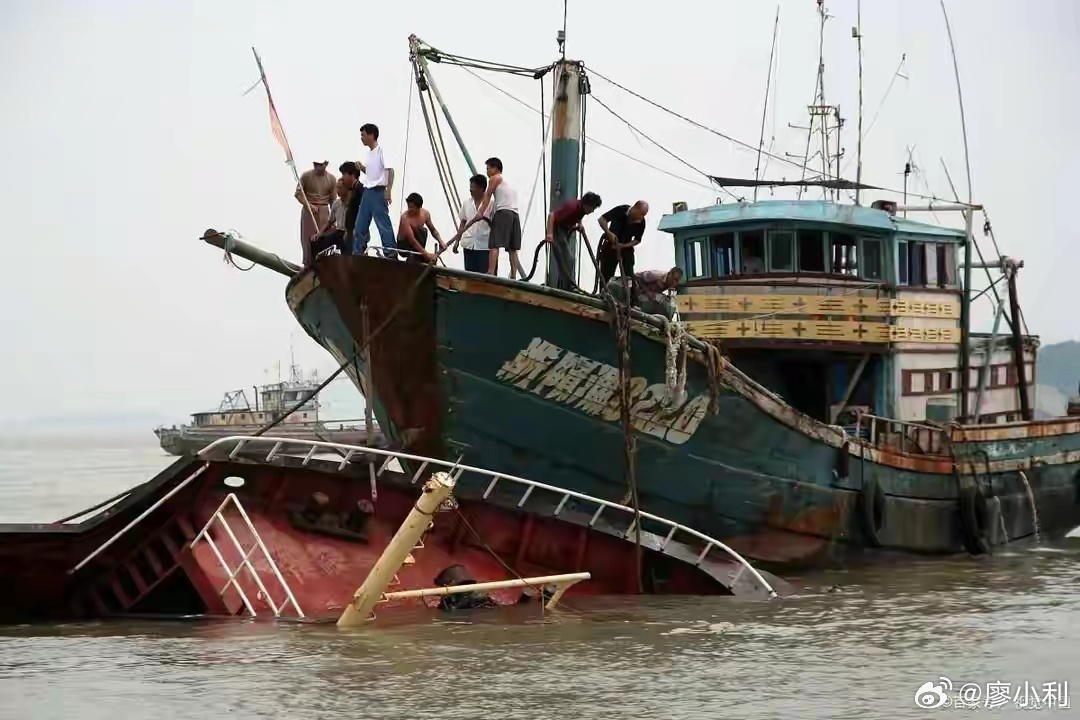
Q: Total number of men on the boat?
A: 10